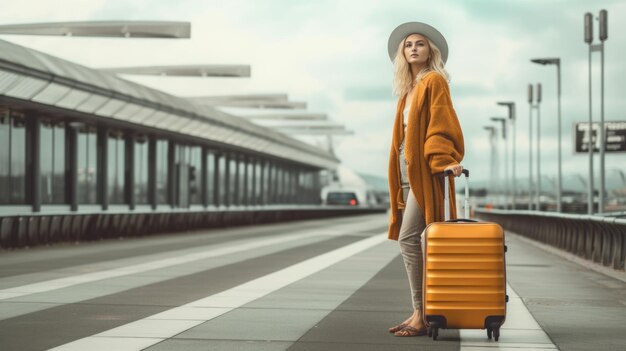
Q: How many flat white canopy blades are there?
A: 7